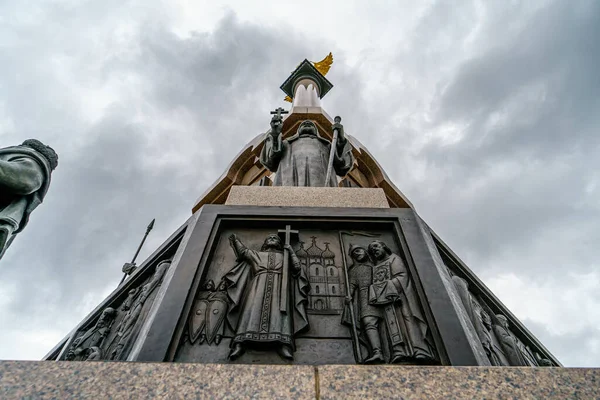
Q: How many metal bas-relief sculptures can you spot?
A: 3